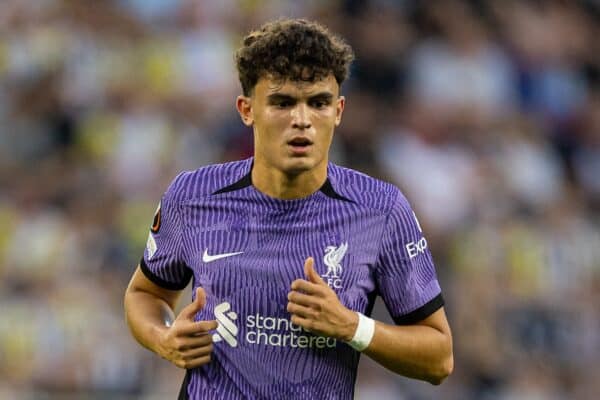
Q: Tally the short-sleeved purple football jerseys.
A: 1